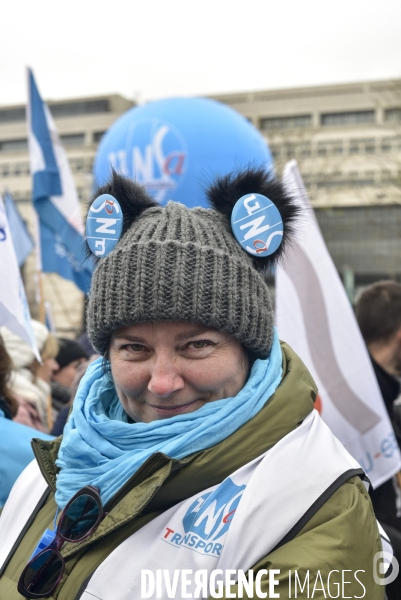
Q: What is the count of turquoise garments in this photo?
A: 2